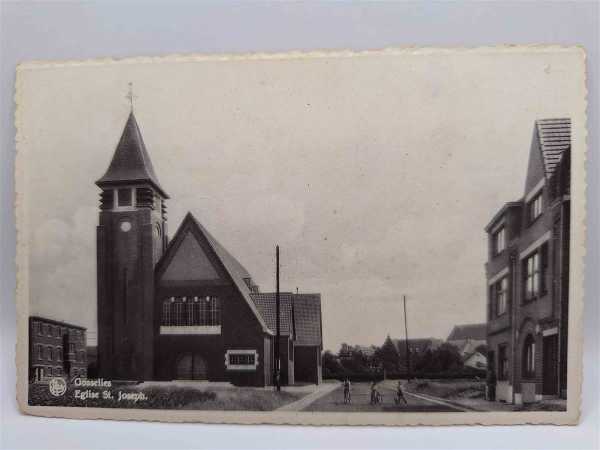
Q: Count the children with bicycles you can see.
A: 3